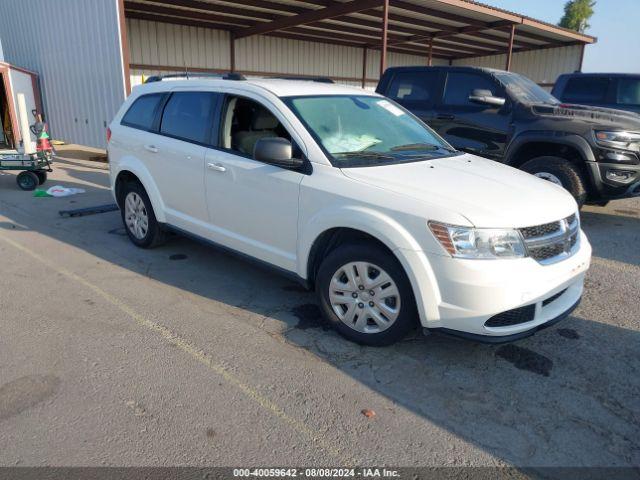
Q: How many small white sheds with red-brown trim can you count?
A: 1